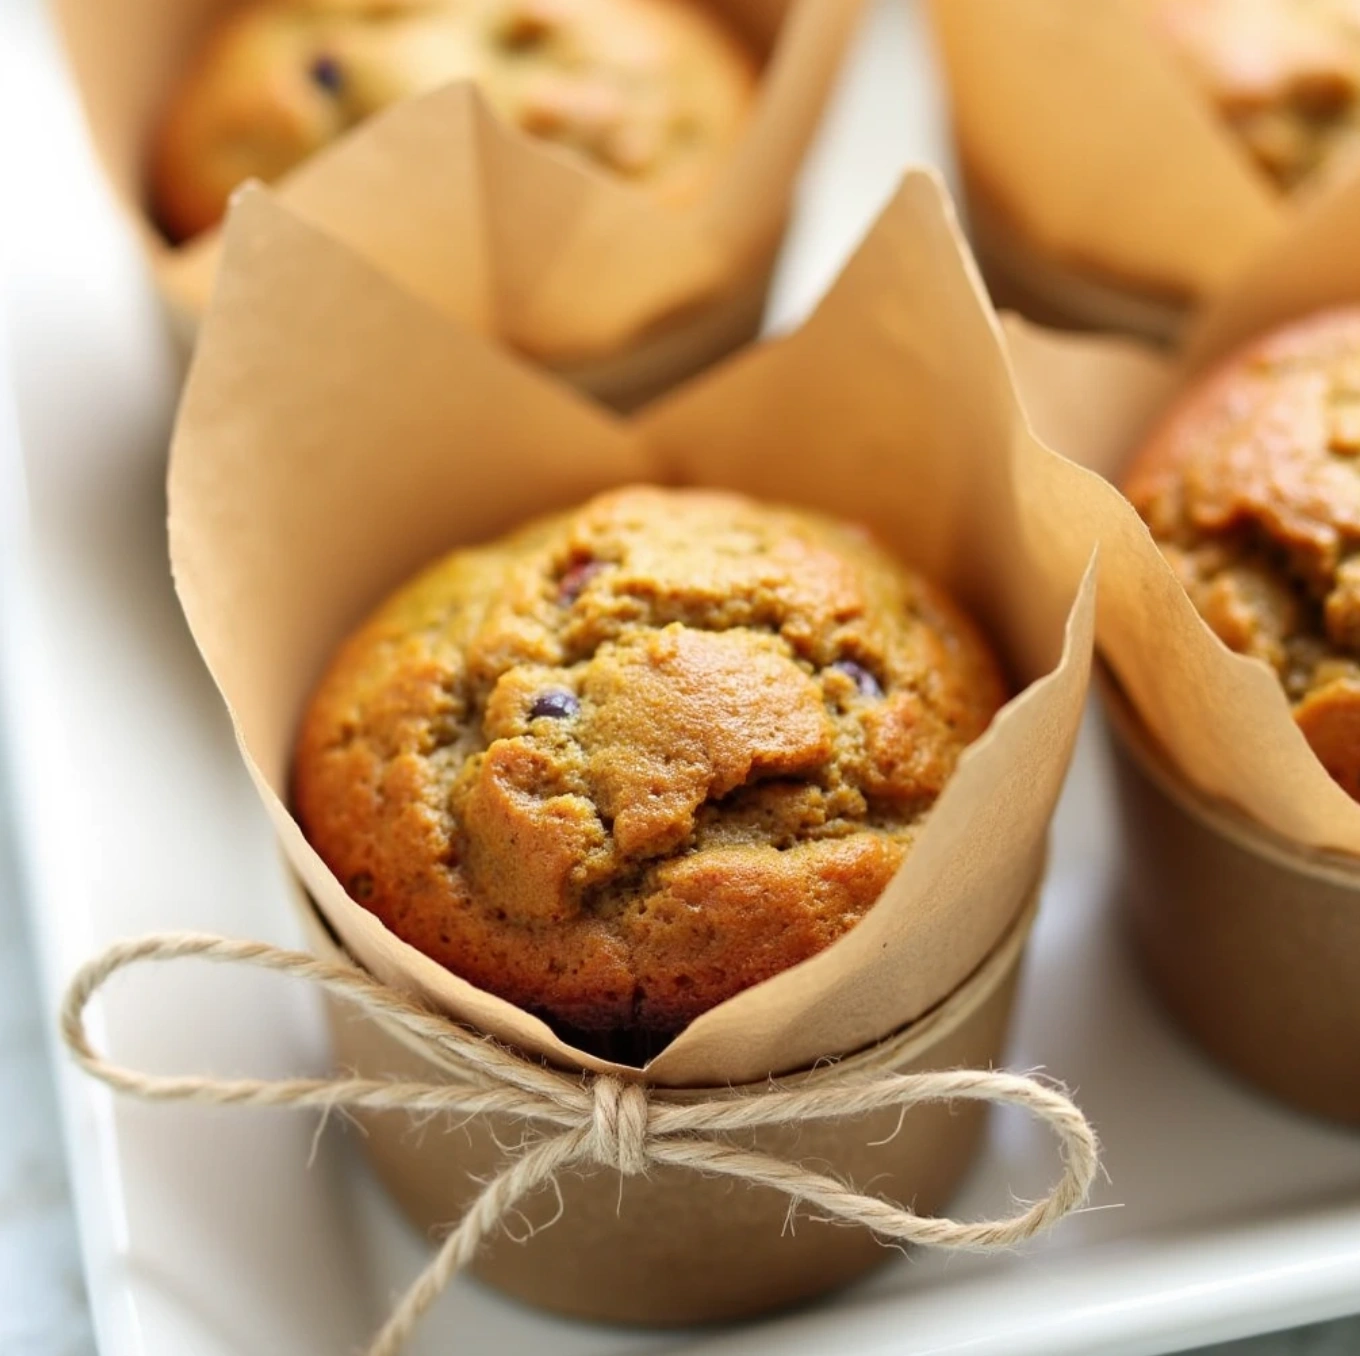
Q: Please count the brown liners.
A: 4